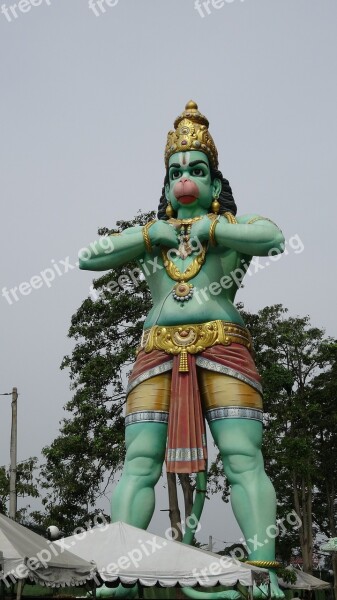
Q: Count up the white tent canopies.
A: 3